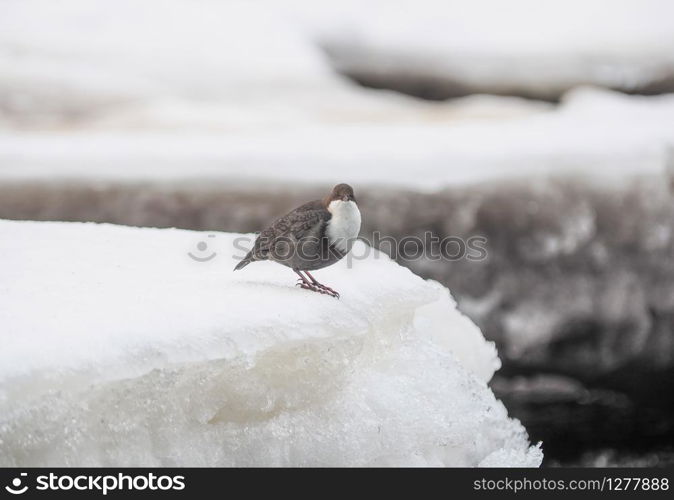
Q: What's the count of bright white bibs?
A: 1